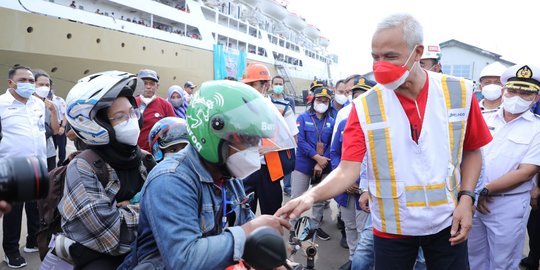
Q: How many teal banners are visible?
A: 1